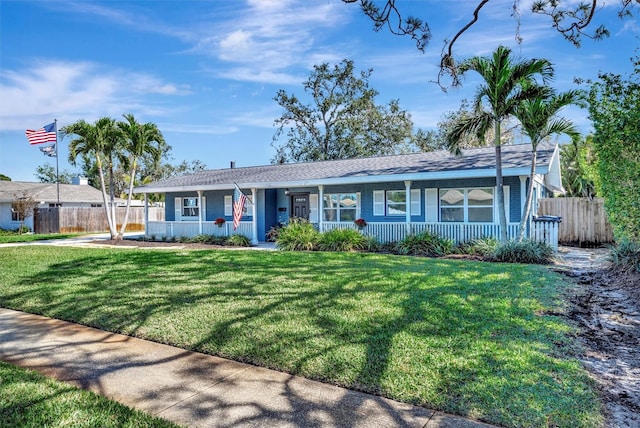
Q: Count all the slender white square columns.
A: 6